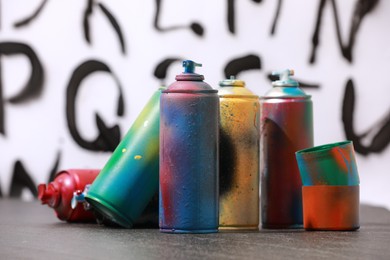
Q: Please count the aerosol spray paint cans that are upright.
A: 3